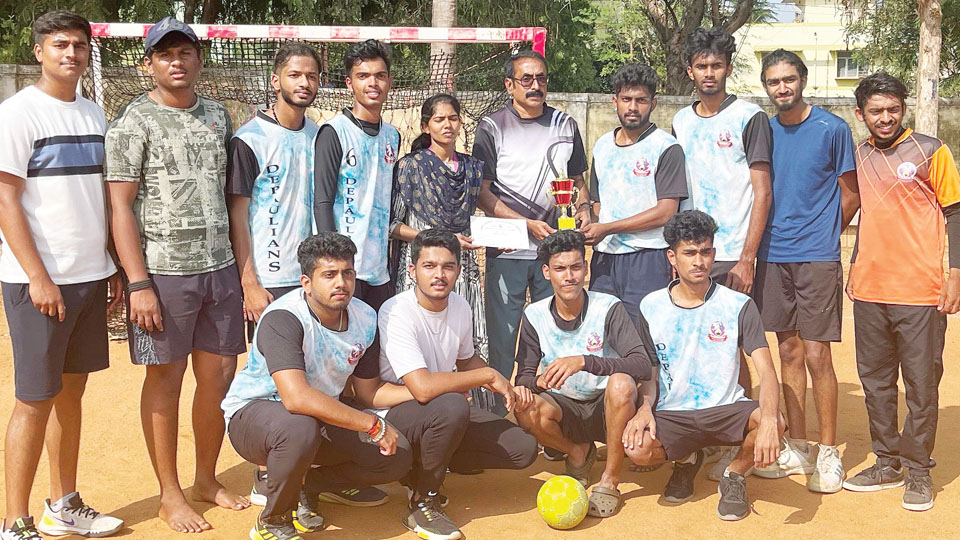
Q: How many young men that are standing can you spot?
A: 8